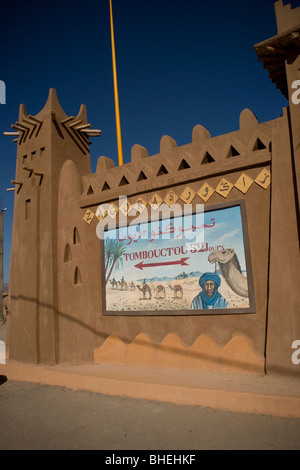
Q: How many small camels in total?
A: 6